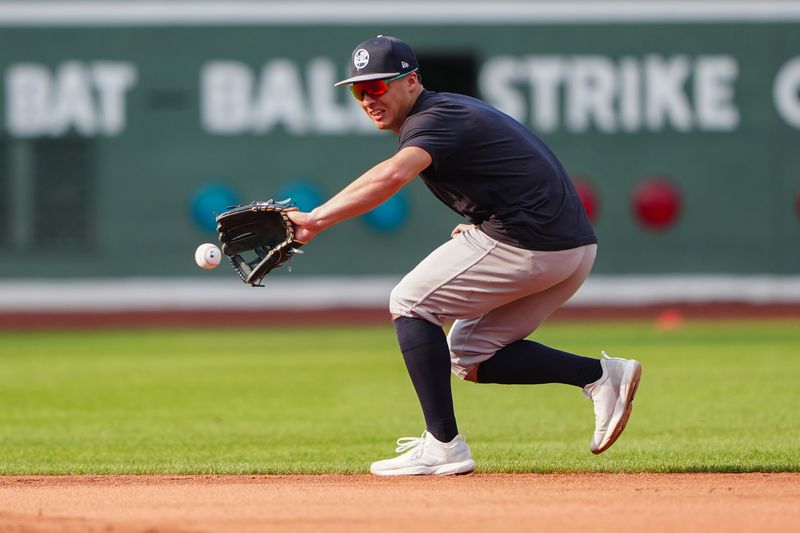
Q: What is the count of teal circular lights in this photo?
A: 3